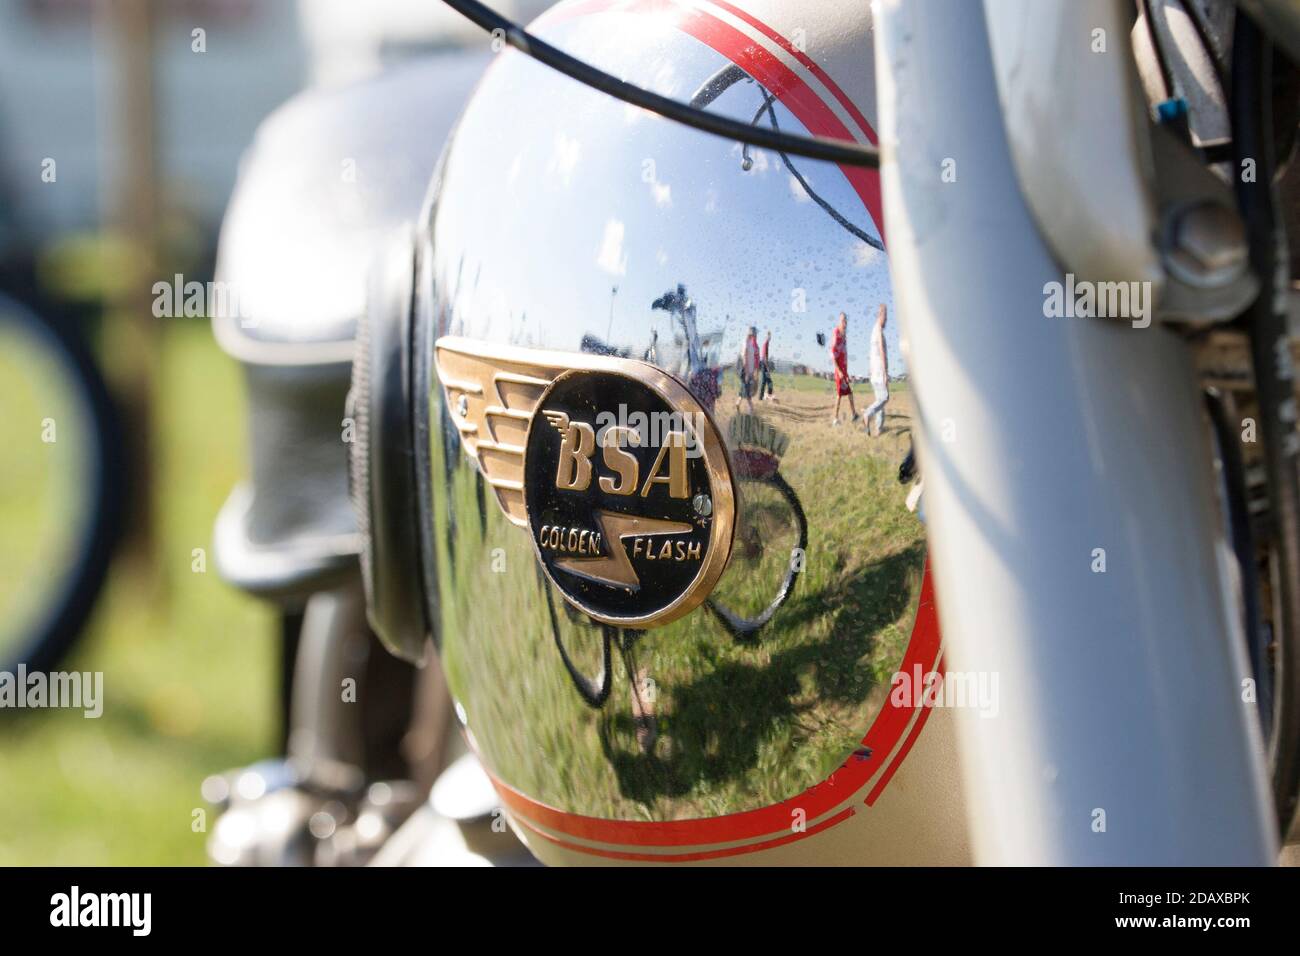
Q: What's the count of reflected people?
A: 4